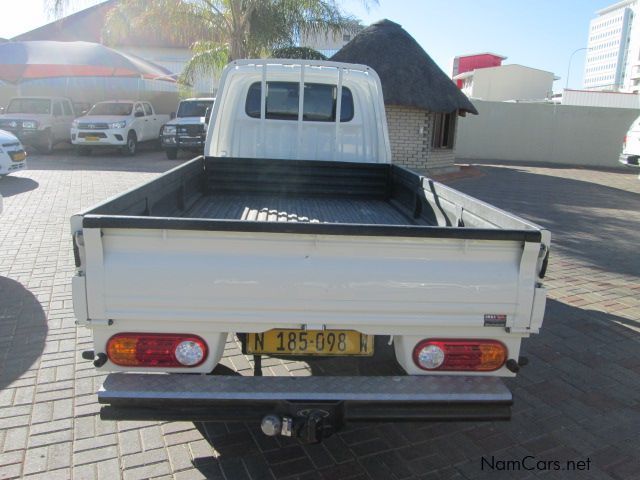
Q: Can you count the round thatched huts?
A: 1